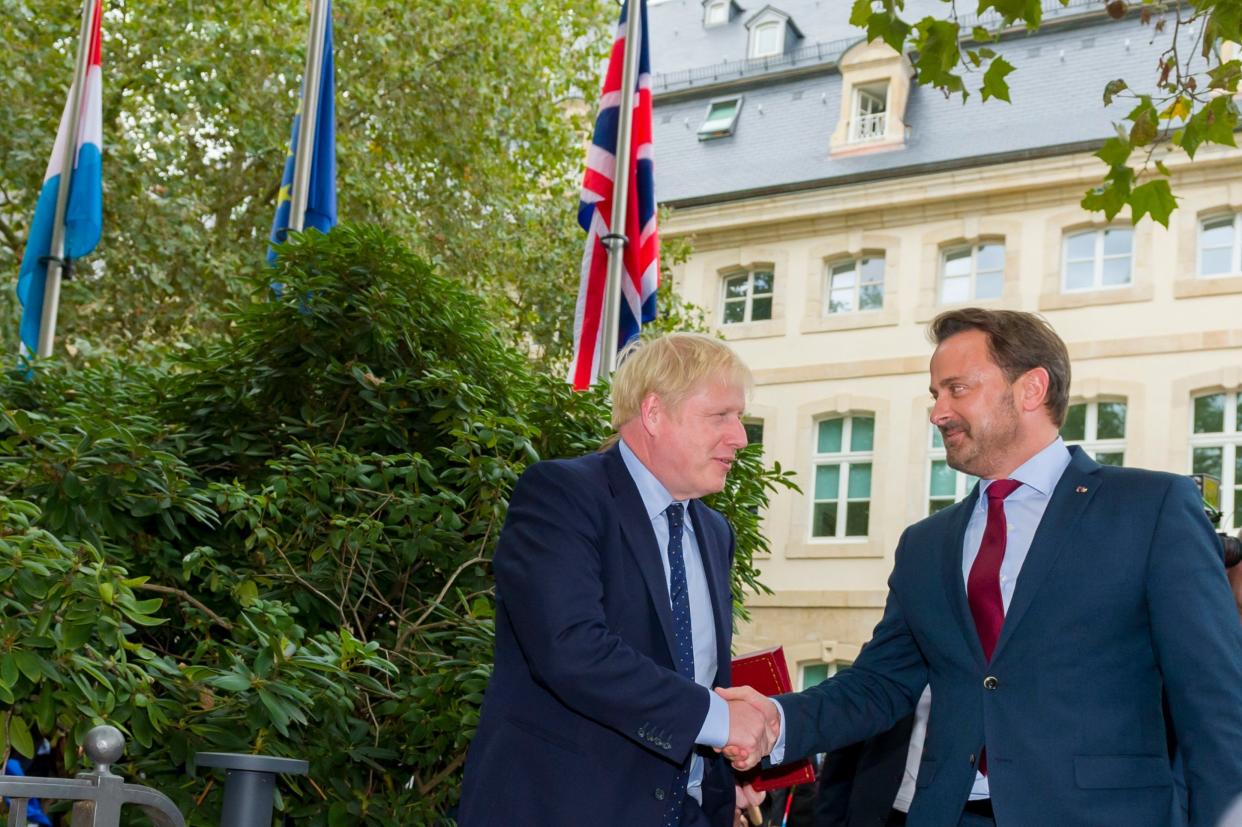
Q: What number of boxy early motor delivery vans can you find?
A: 0